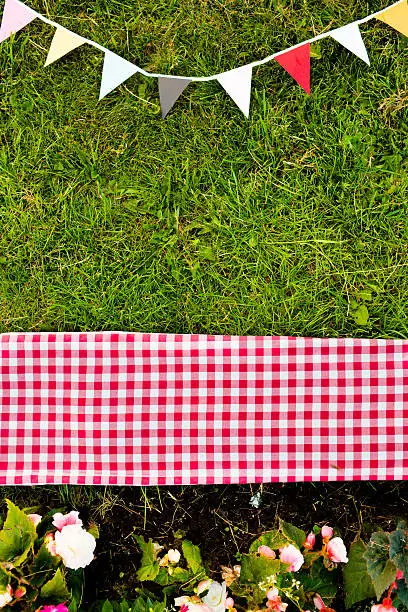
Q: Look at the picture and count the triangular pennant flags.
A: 8